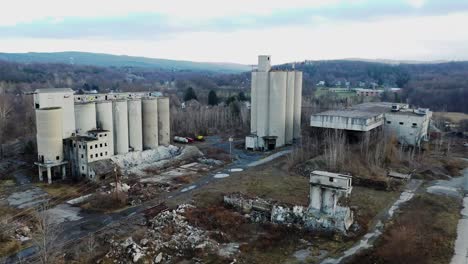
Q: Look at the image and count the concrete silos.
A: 12